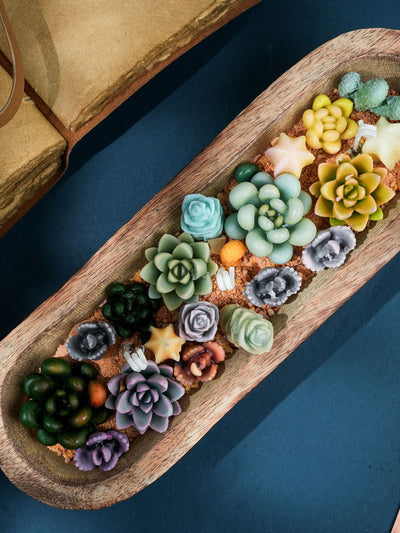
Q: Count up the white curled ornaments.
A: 3